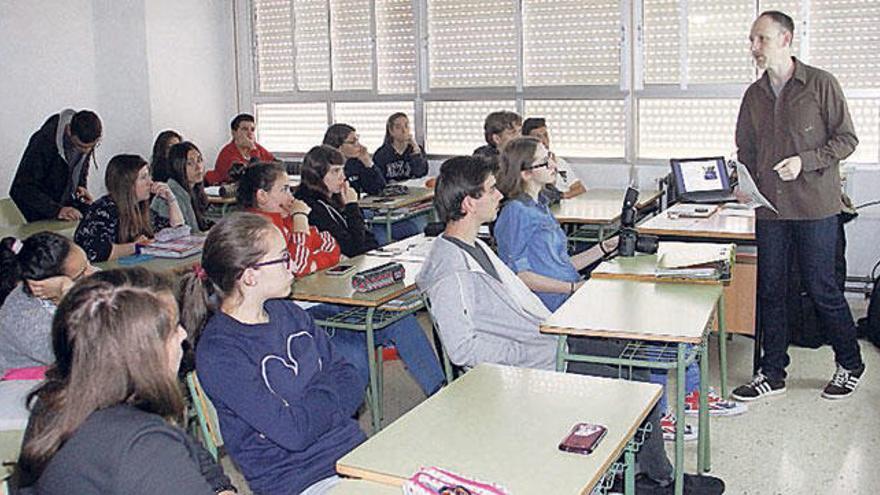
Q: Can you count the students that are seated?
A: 15